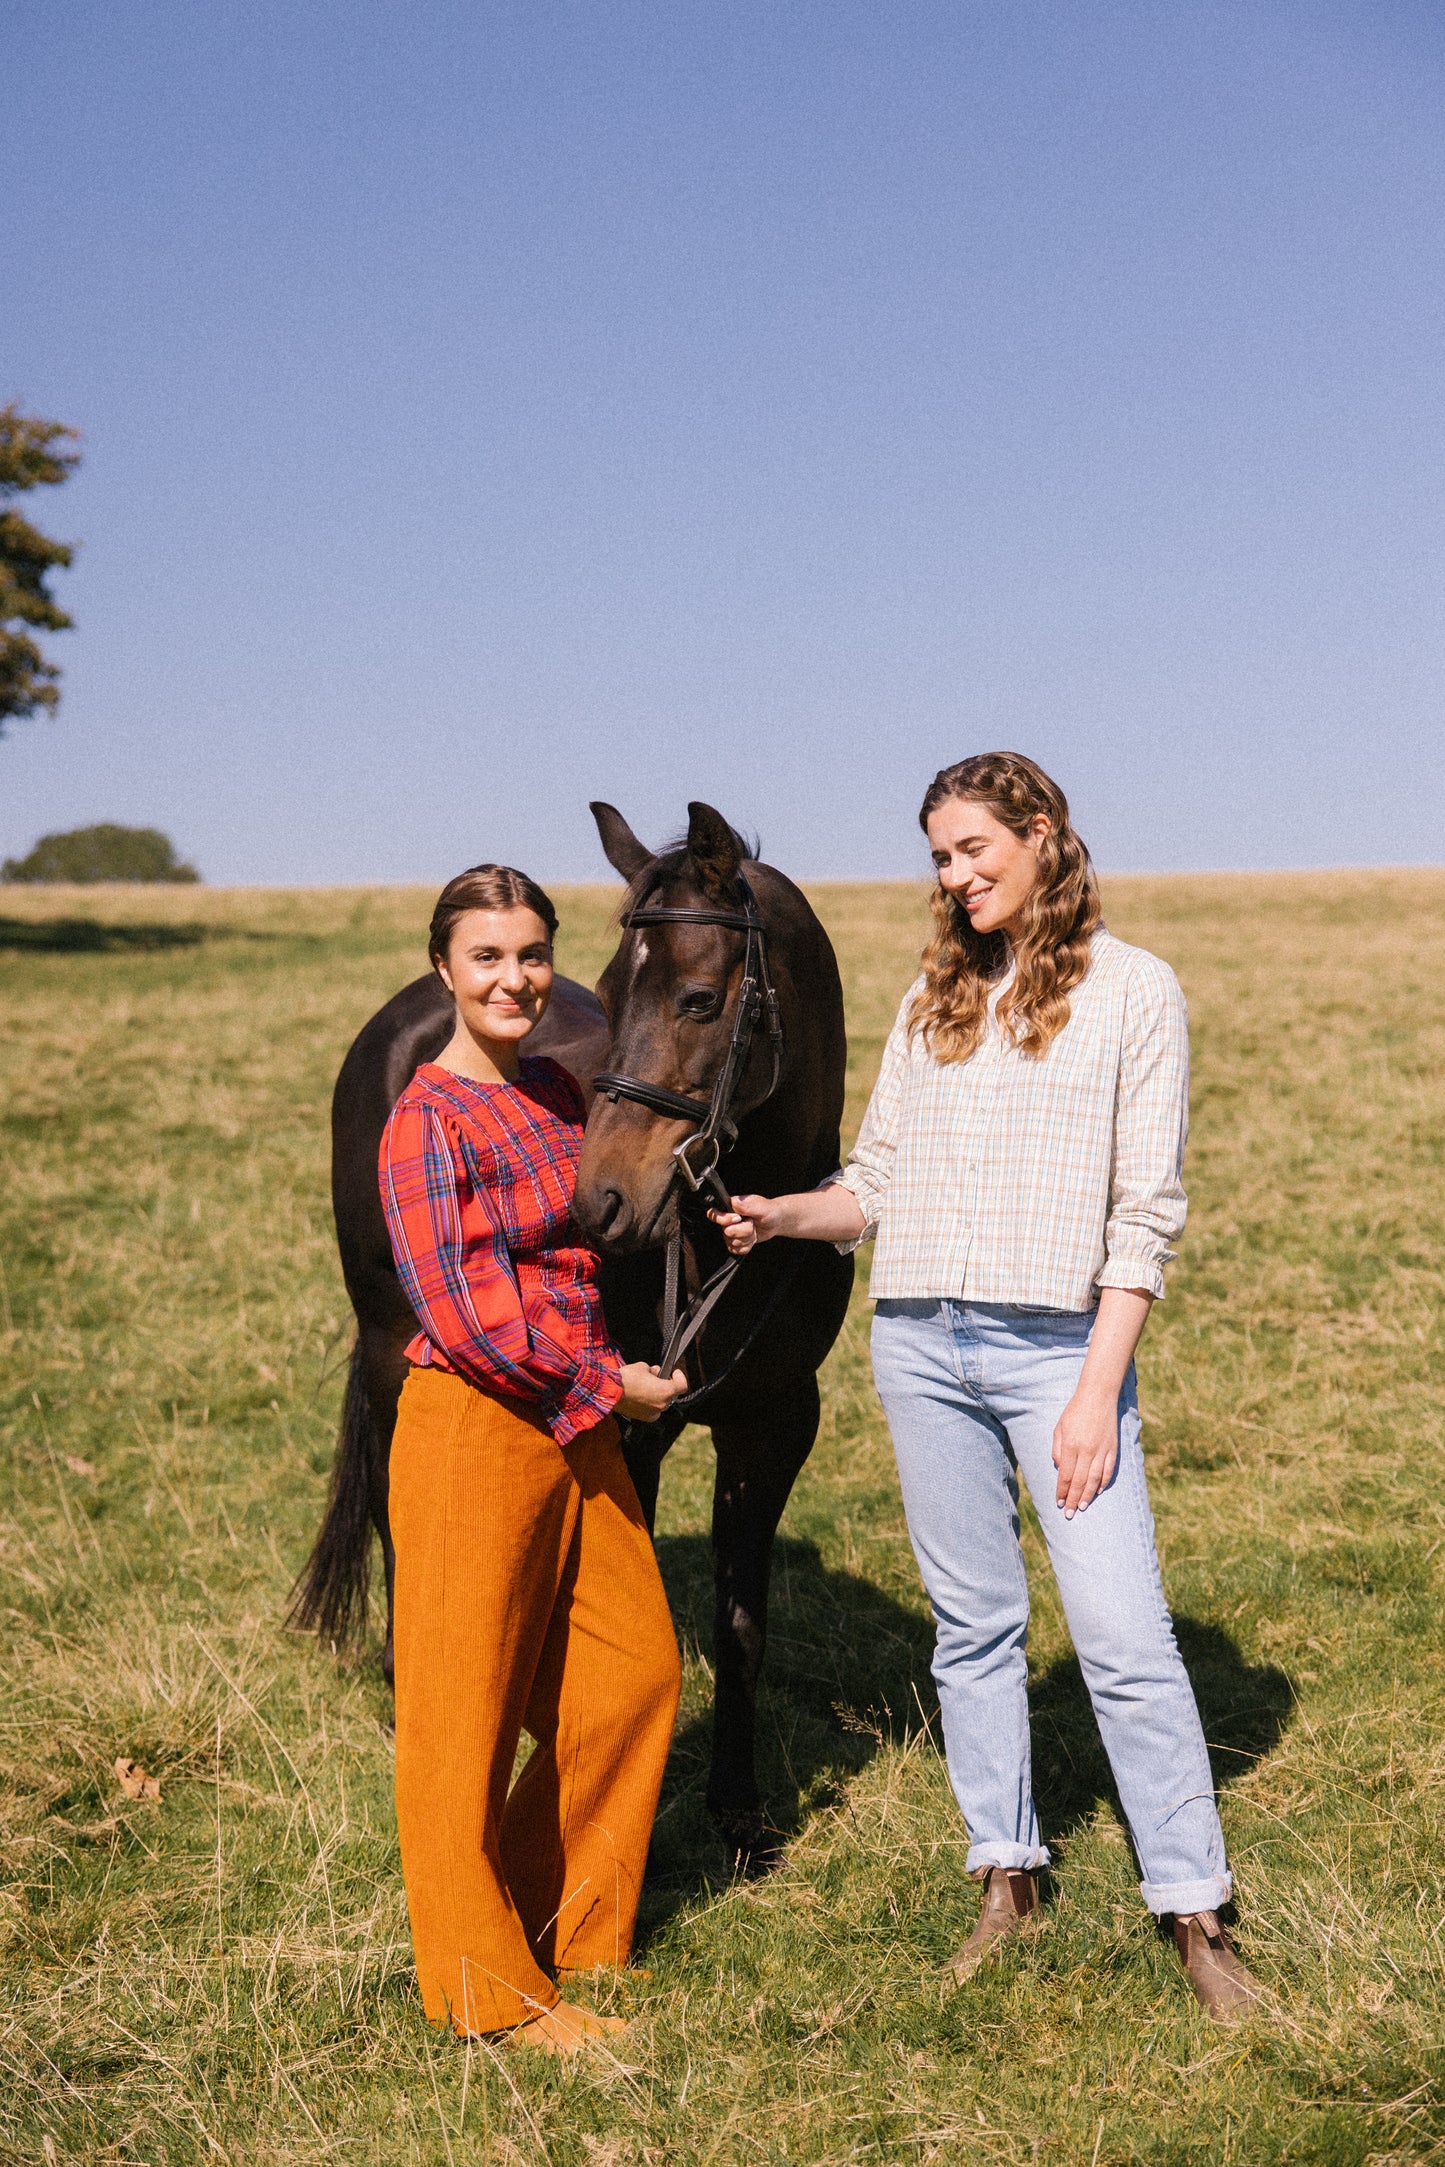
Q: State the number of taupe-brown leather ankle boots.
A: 2